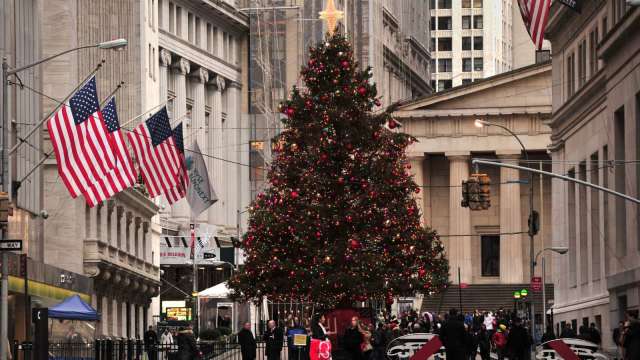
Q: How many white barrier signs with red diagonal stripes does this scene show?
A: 2